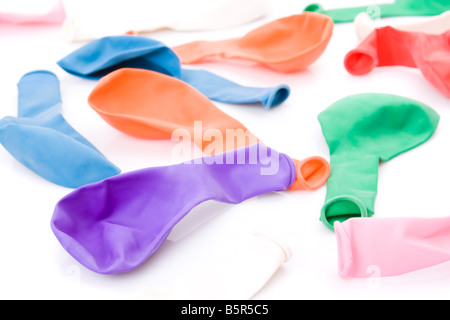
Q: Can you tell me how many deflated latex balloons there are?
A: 13